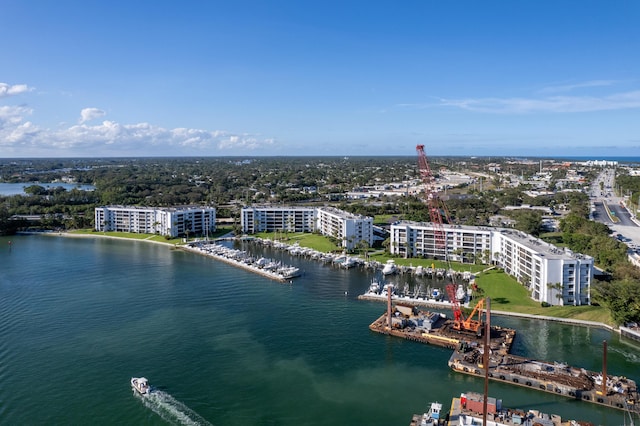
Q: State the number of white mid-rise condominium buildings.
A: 3